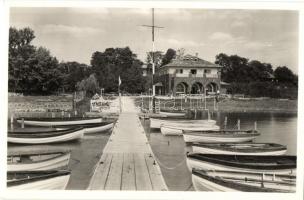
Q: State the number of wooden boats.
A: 12